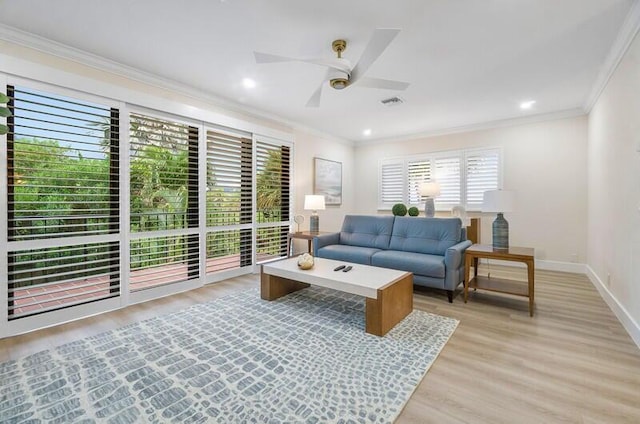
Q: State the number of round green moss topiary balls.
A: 2